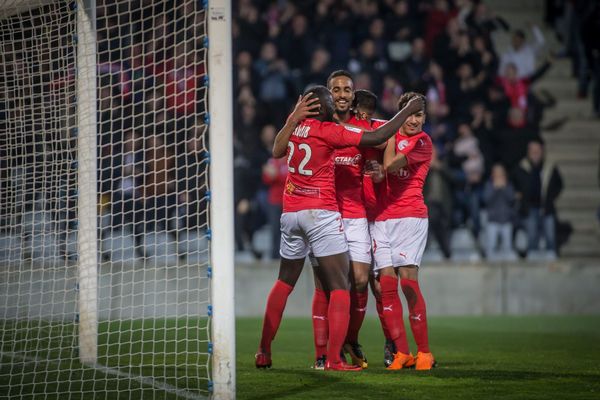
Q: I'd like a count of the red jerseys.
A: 4